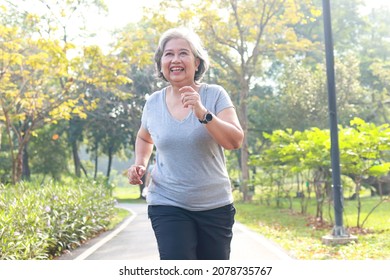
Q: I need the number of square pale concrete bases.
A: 1